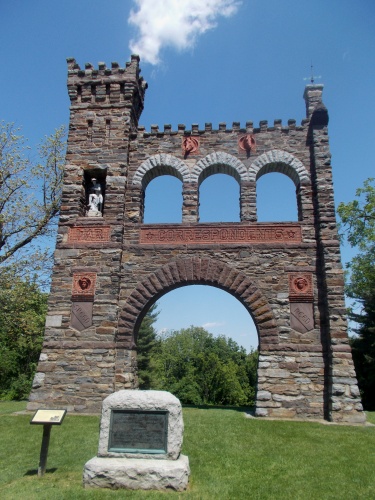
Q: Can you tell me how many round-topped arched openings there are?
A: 4